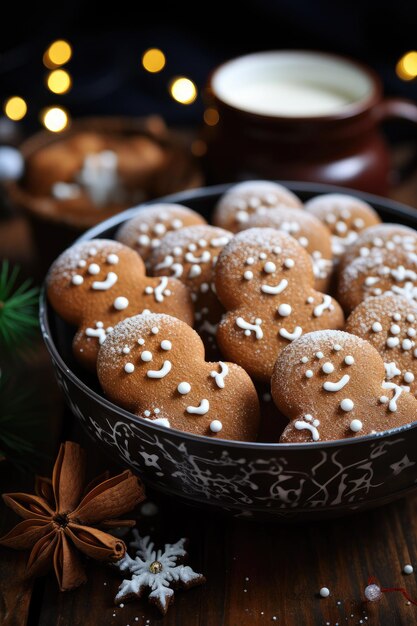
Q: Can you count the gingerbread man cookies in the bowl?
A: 12